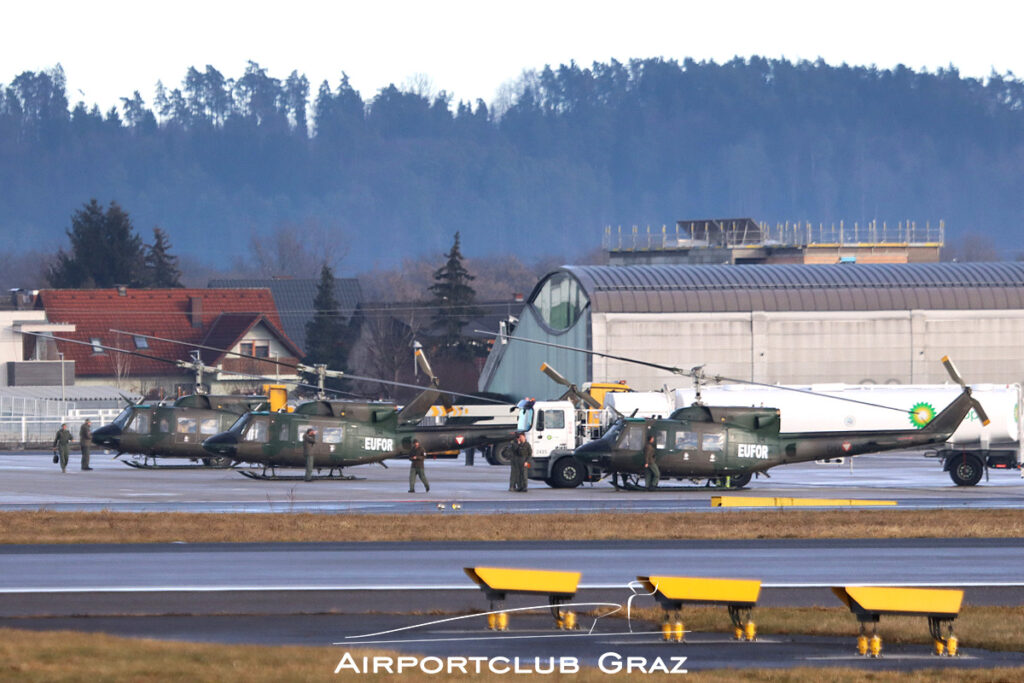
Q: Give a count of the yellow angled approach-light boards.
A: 3